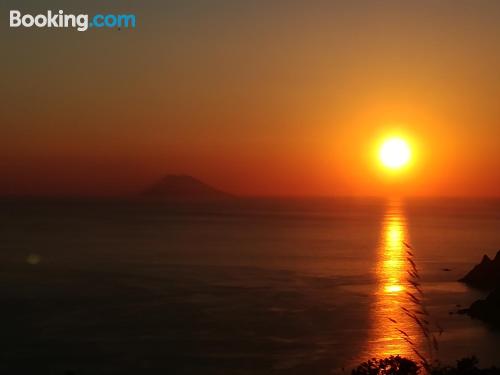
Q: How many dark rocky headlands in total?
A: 2